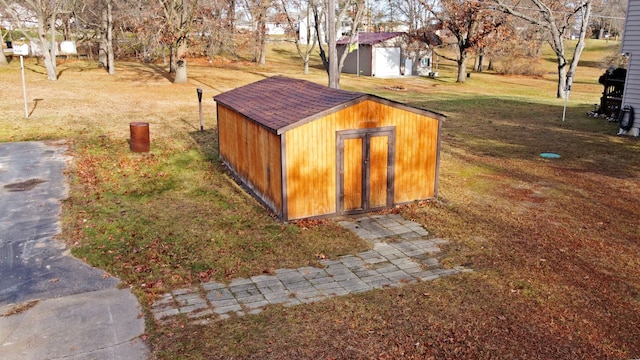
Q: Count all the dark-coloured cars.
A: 0